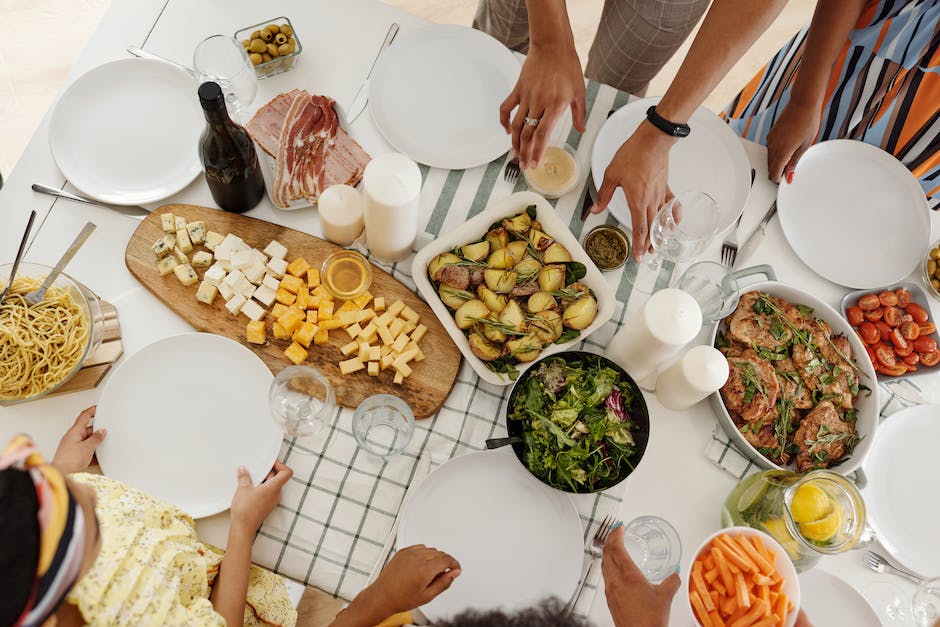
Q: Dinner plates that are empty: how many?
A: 8